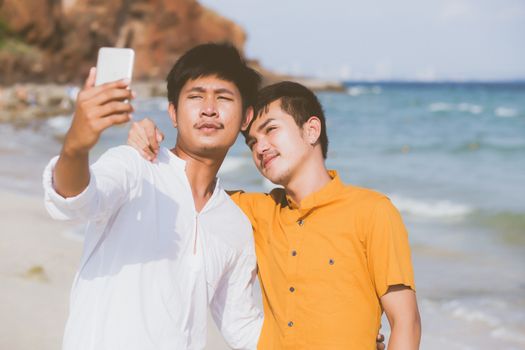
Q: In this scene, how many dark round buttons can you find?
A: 5